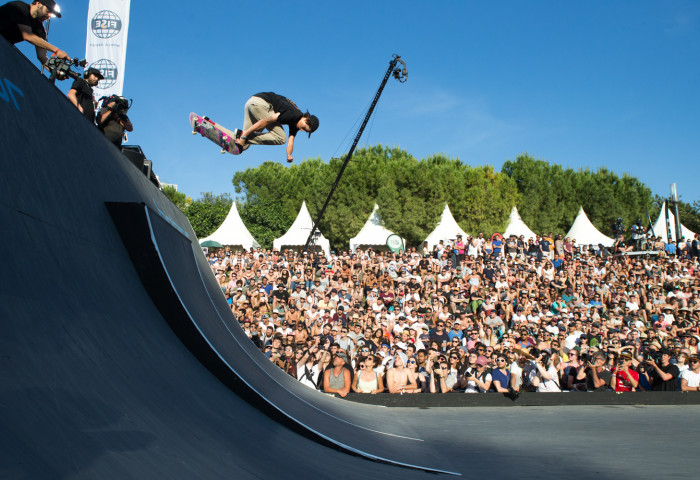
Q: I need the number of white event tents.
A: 7